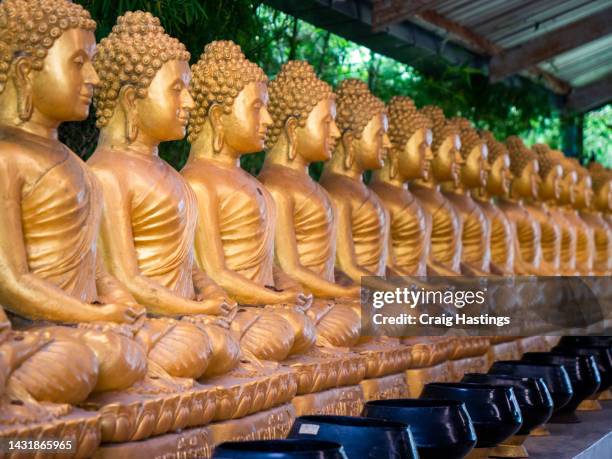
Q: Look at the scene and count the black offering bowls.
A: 9